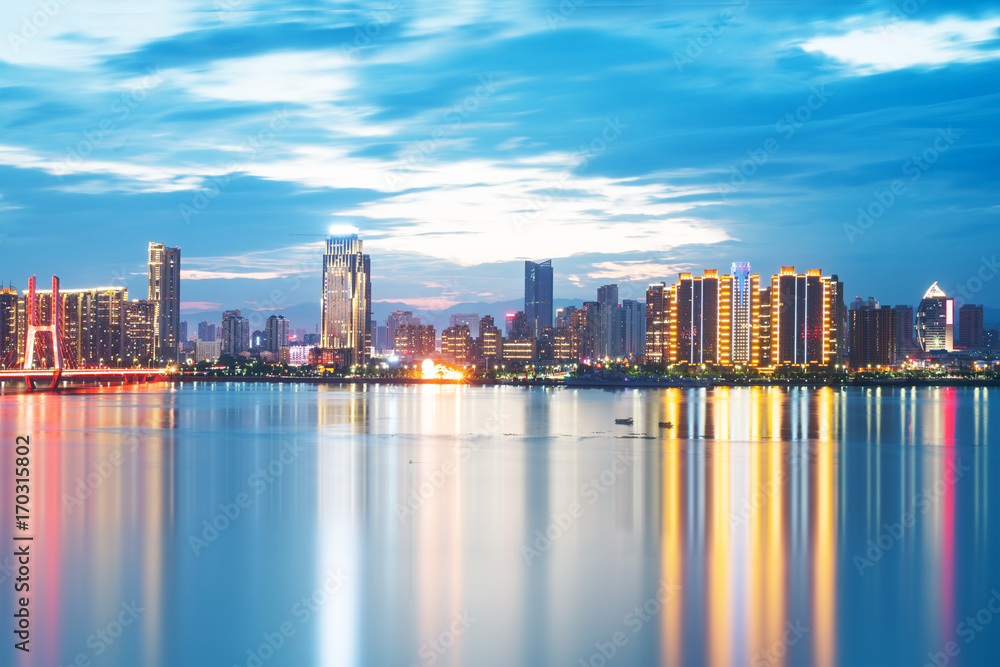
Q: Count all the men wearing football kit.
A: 0